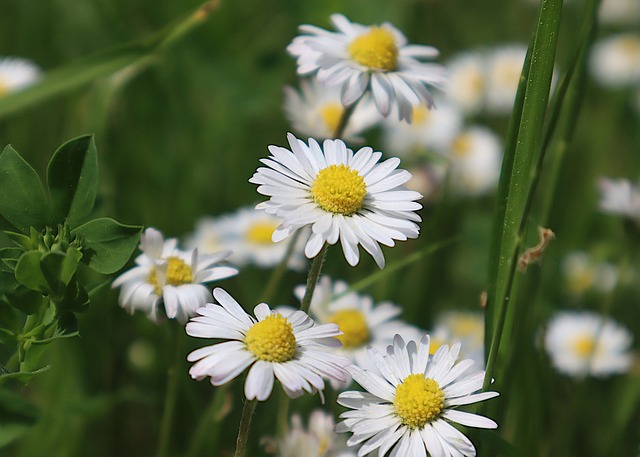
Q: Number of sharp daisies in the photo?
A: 5